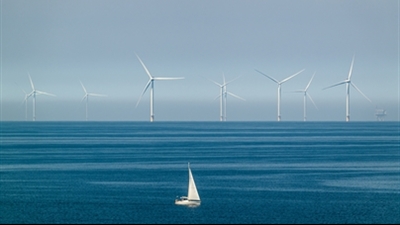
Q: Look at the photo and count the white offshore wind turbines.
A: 9